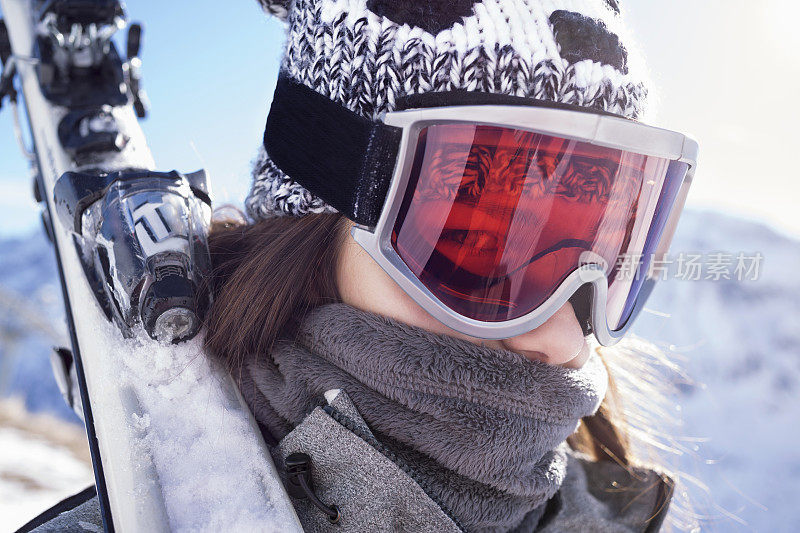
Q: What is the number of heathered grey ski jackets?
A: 1